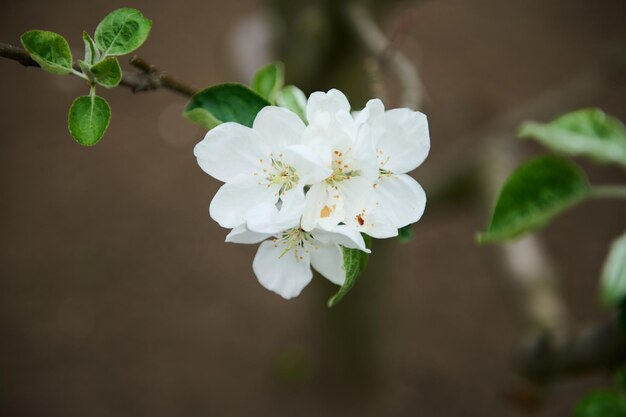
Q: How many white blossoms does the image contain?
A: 4